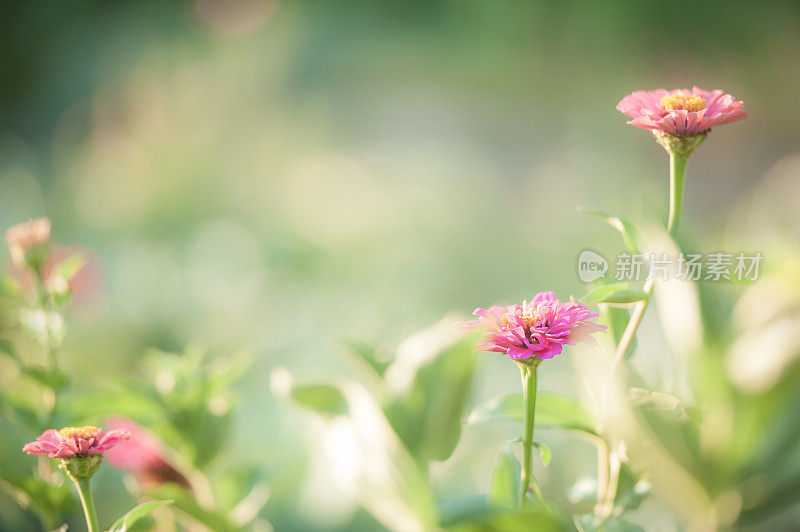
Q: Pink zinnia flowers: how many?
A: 3